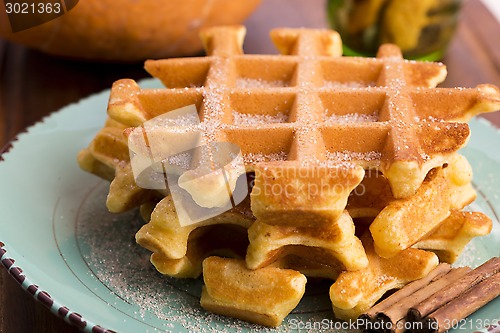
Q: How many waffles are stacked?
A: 3